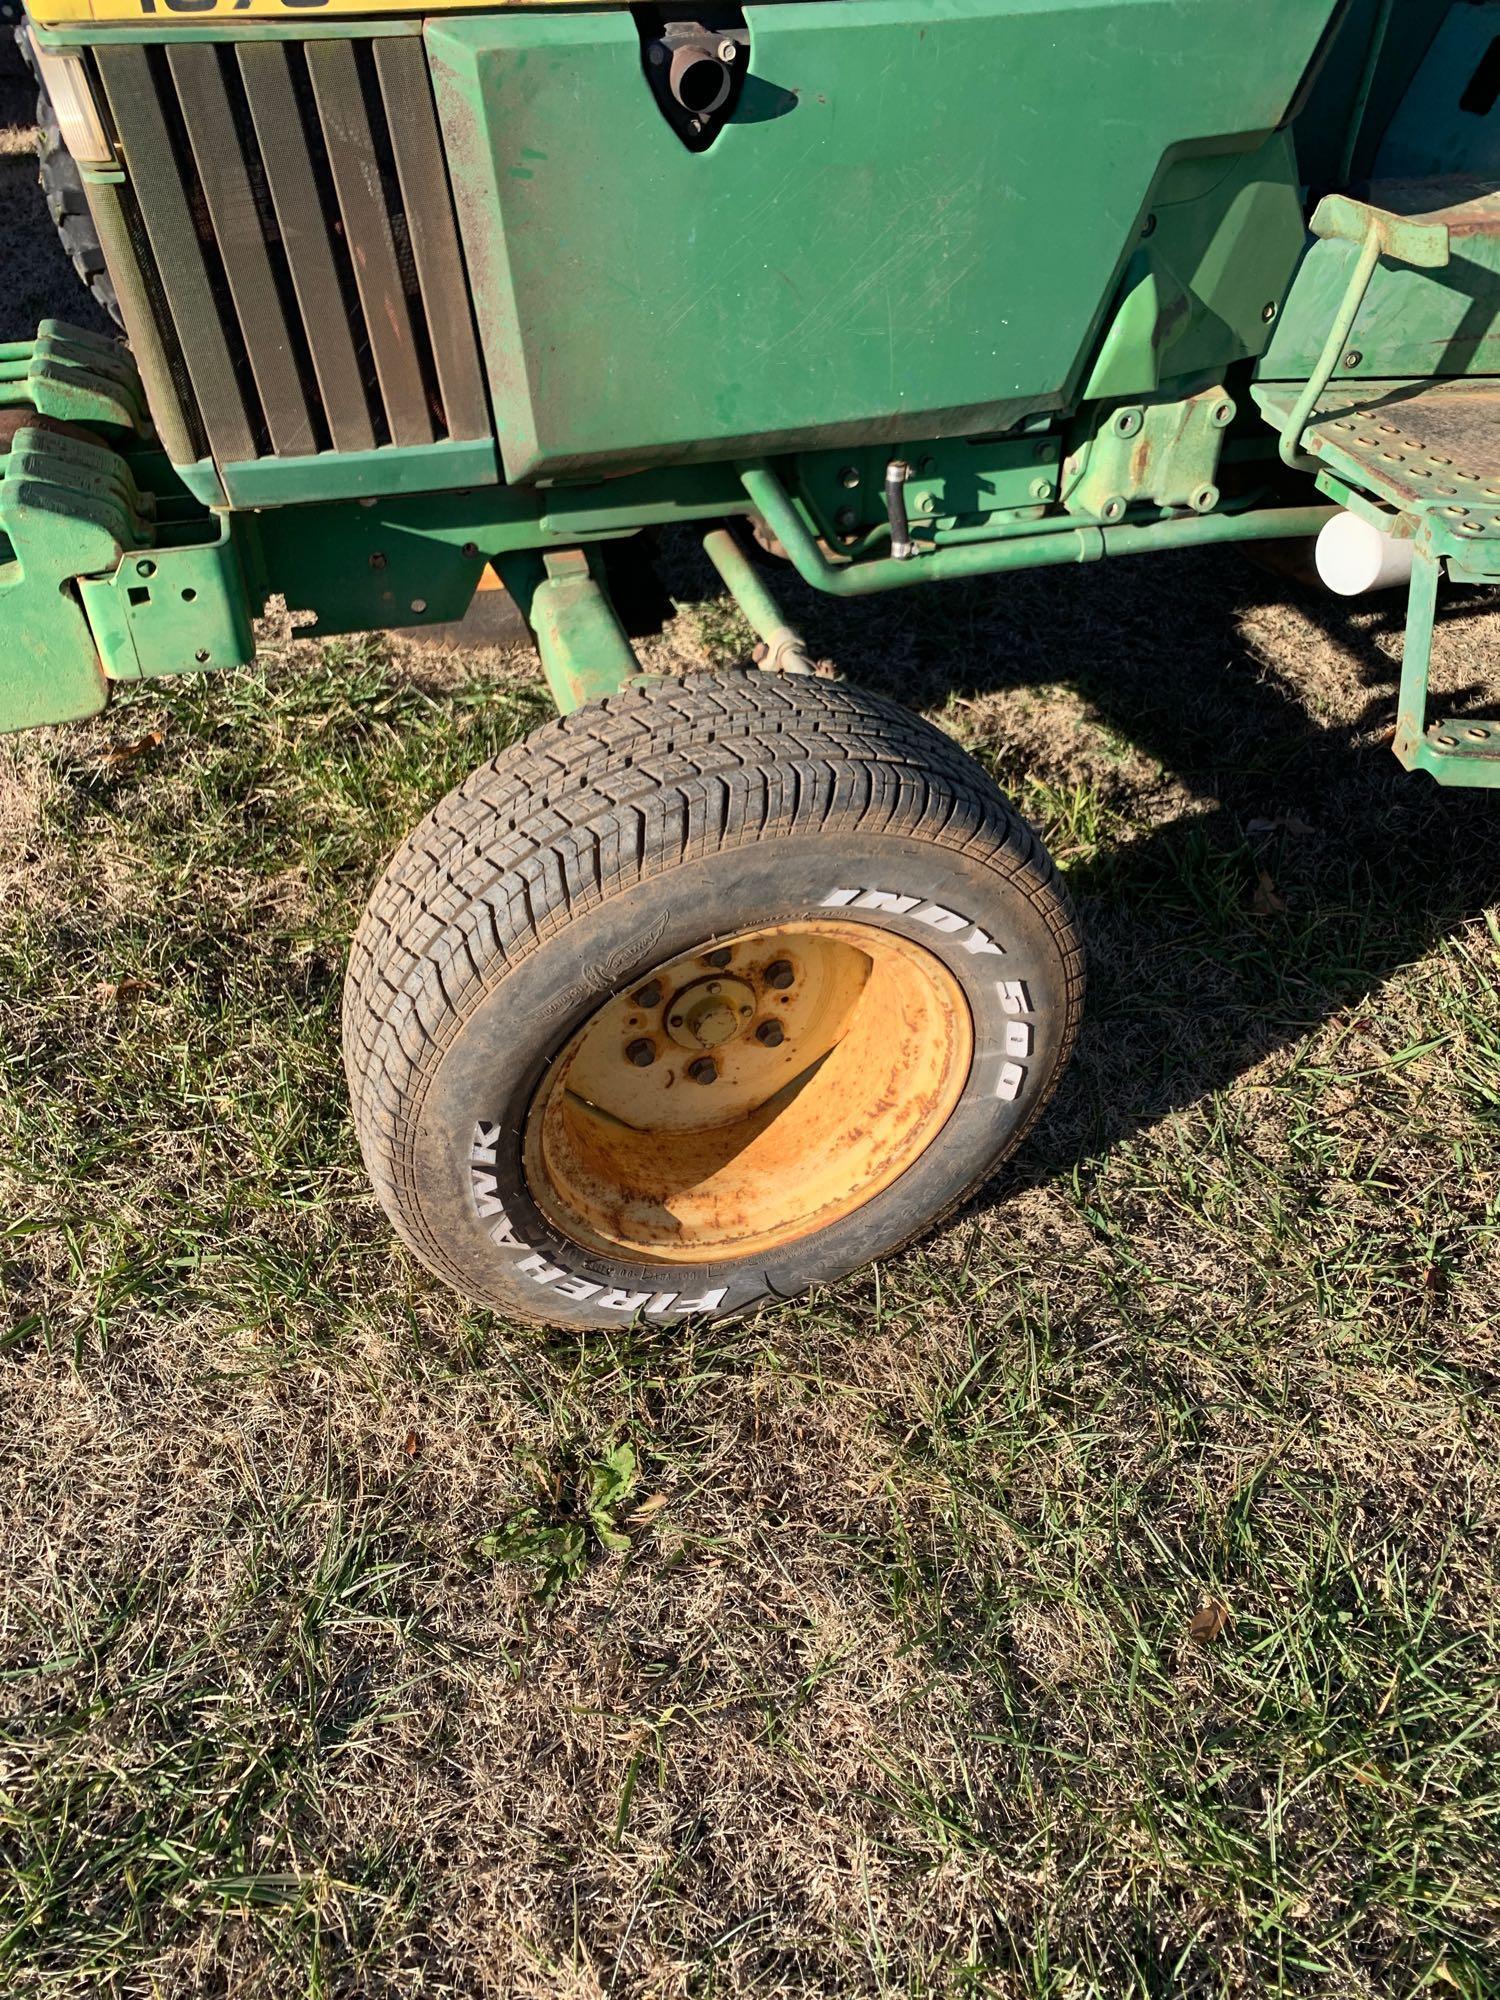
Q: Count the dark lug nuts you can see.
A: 6